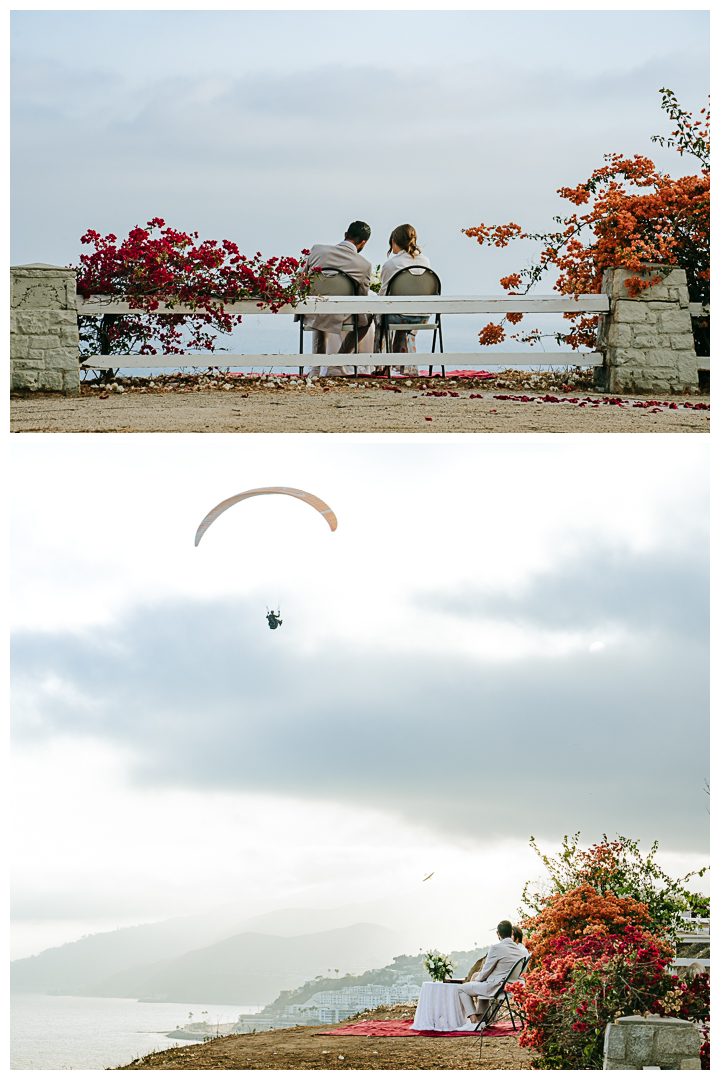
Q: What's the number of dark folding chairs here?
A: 4